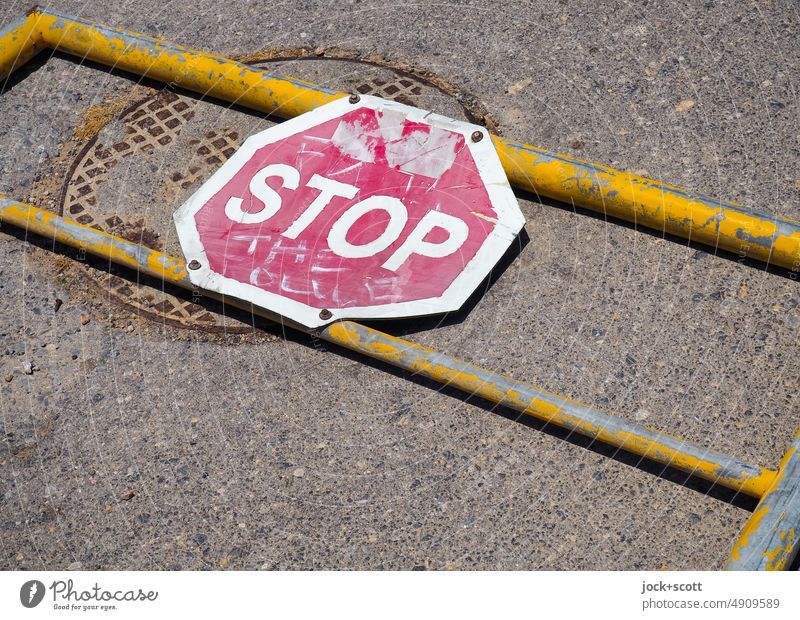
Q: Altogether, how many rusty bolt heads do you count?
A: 4